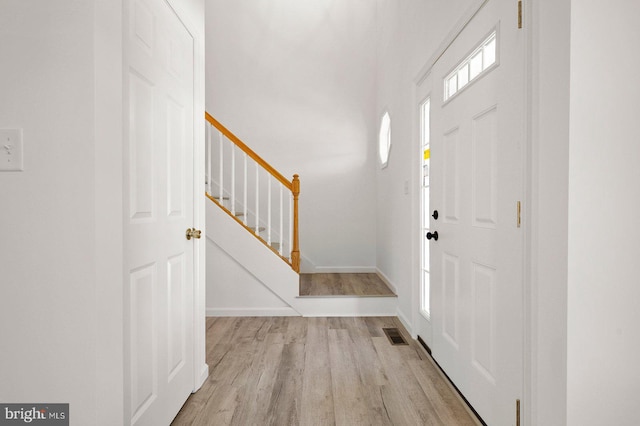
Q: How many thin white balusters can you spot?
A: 8